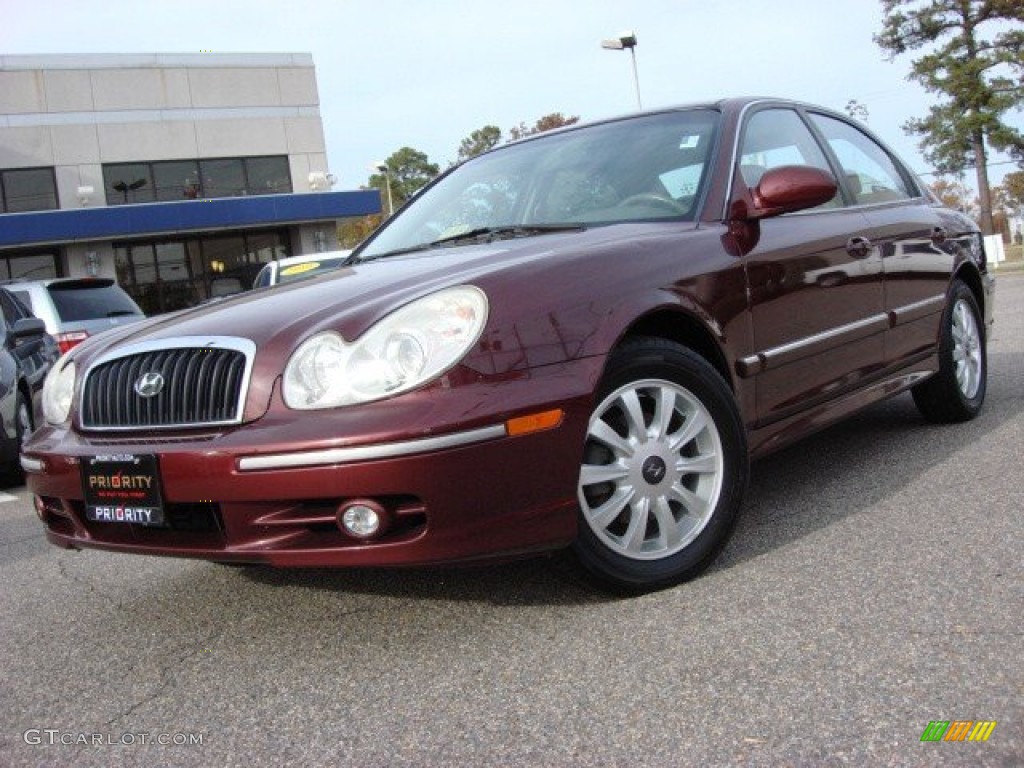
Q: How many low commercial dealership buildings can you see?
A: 1